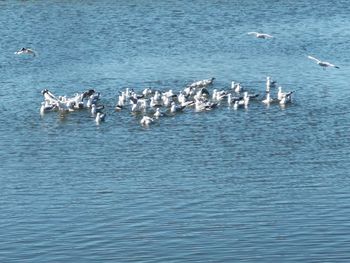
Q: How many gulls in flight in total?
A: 3